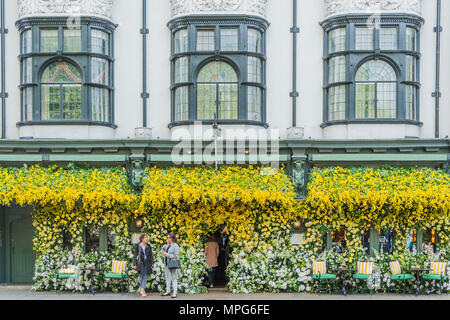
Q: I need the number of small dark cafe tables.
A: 3